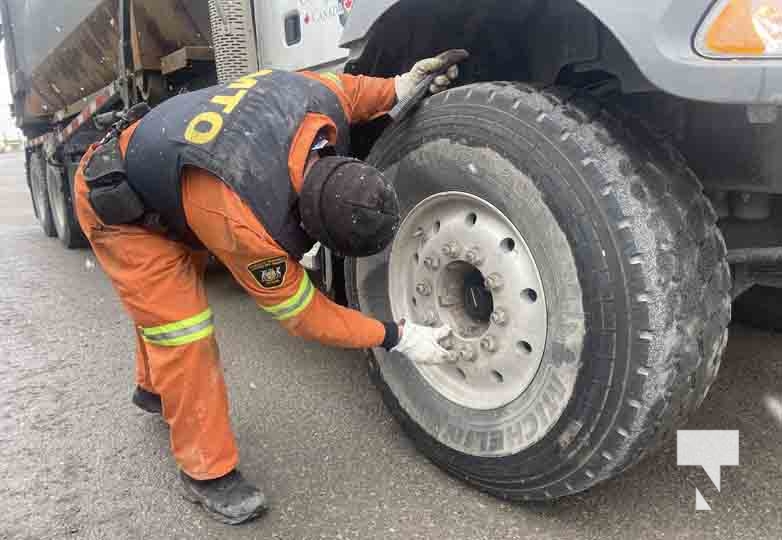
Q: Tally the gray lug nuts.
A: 10